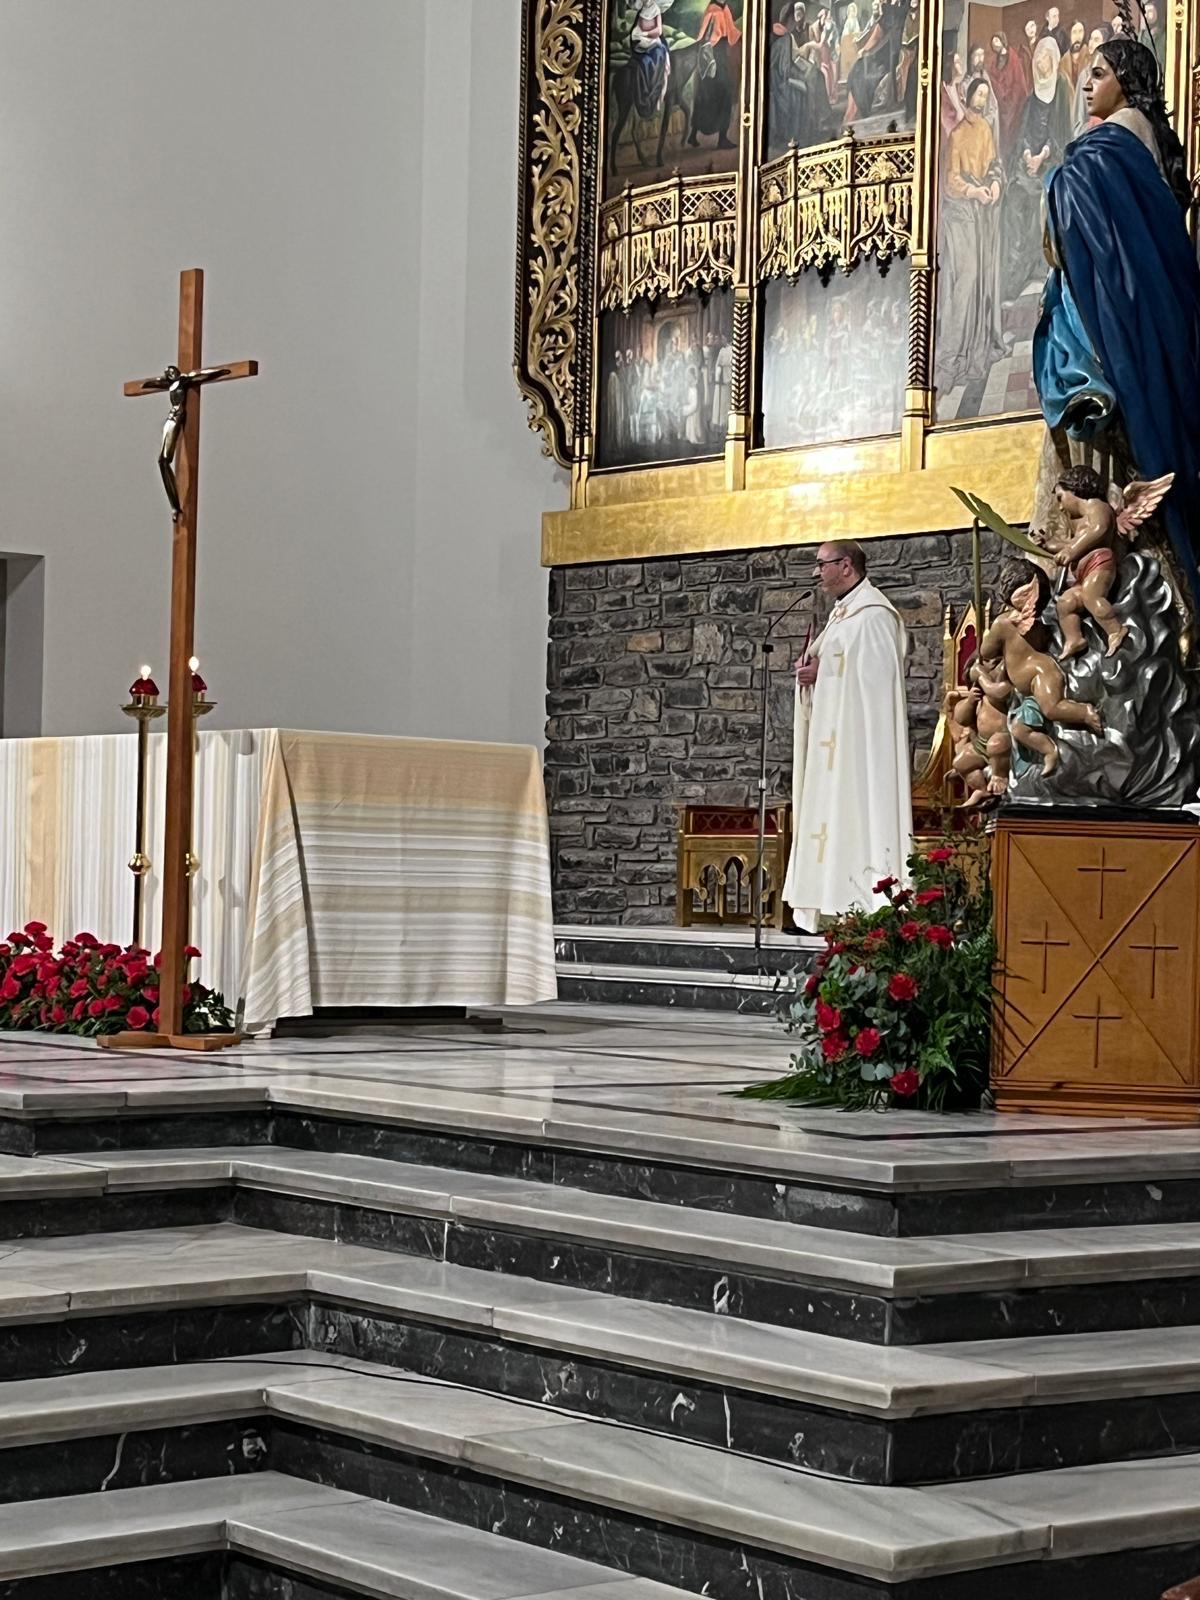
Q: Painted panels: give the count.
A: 5